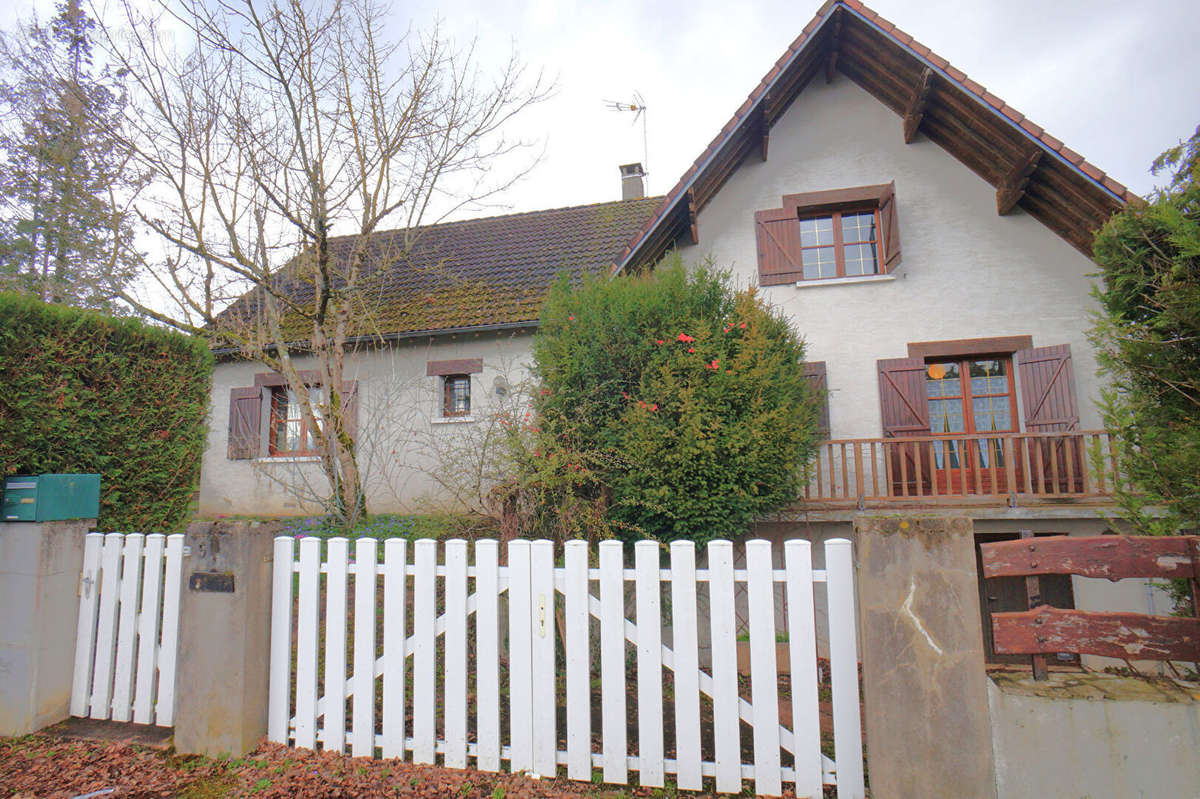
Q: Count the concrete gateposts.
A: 3